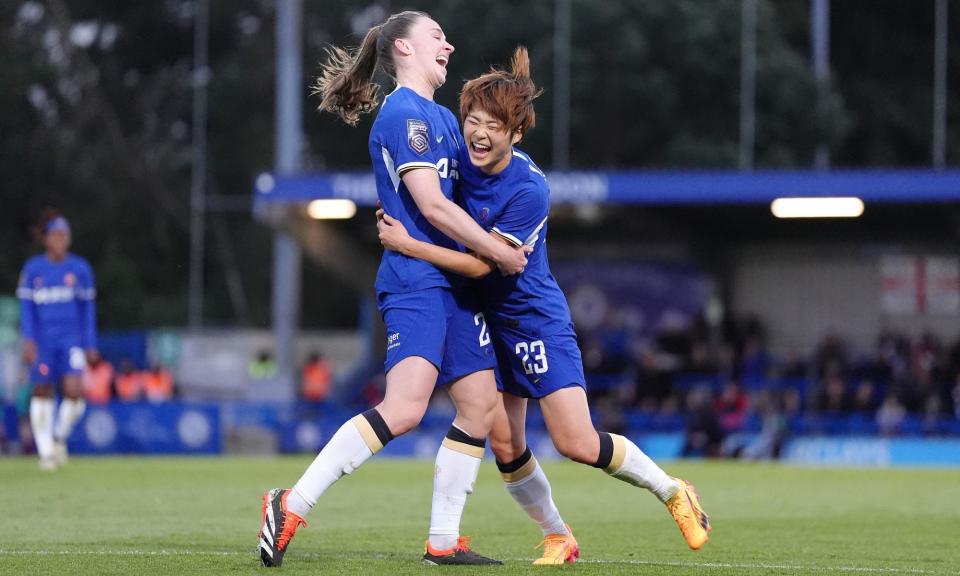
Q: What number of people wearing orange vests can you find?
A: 4